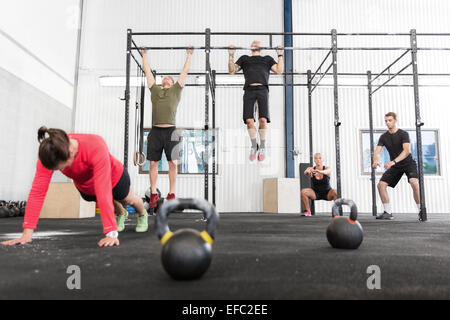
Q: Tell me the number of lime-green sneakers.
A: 2